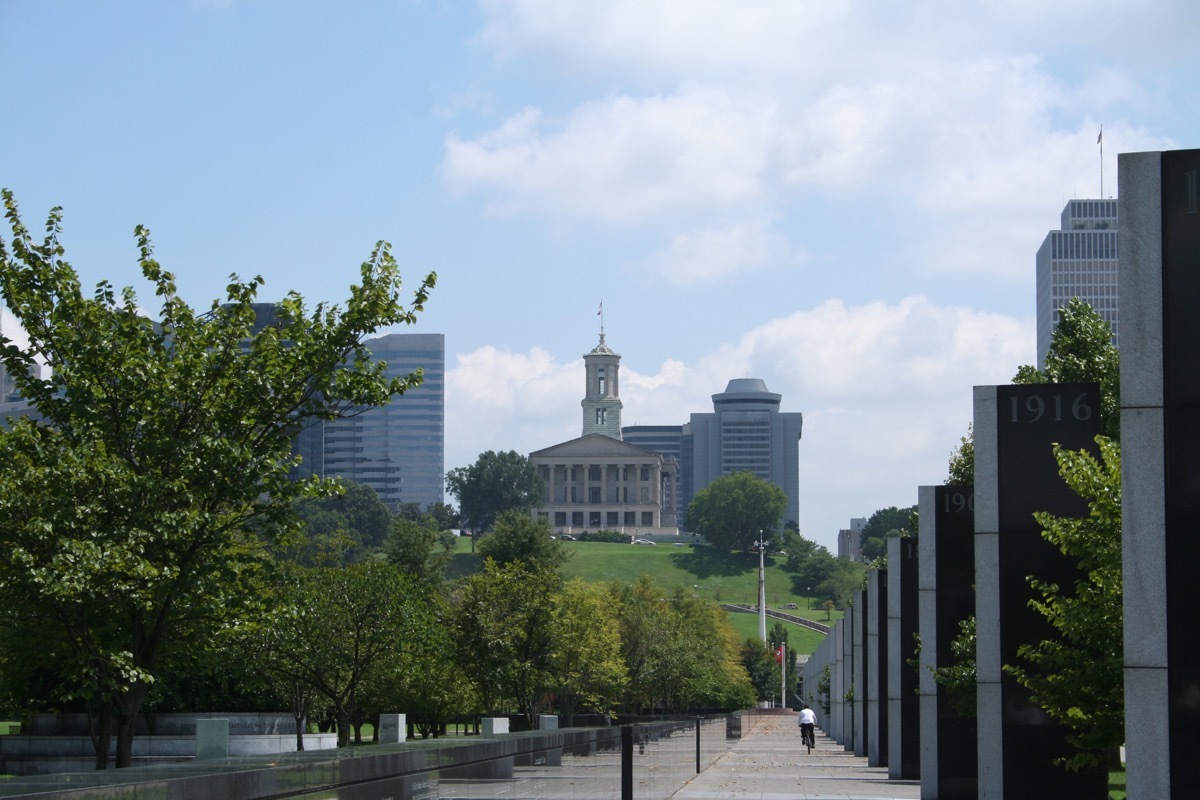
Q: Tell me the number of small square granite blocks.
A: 4